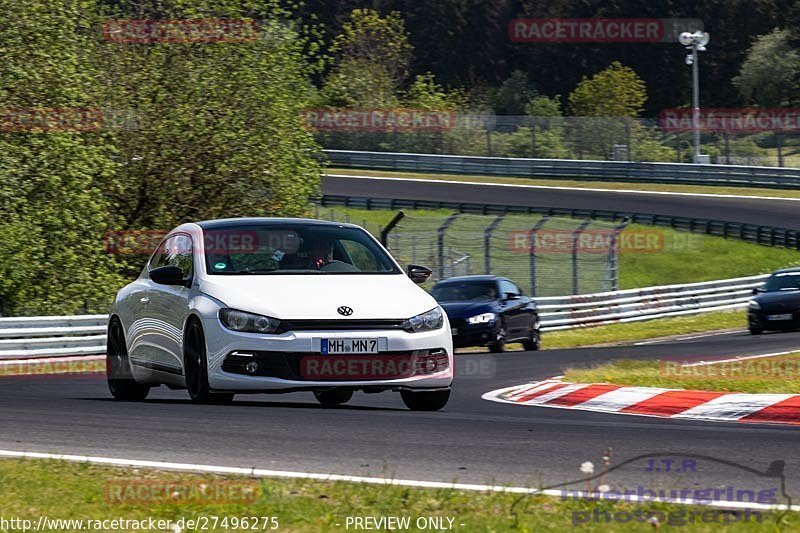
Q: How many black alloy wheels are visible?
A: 2